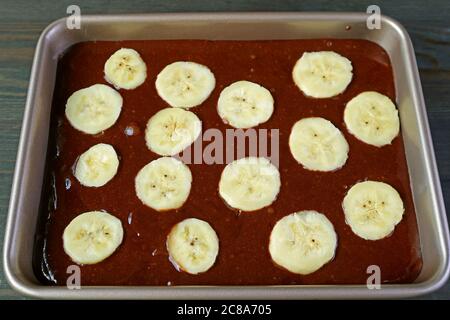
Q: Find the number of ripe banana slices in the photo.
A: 15